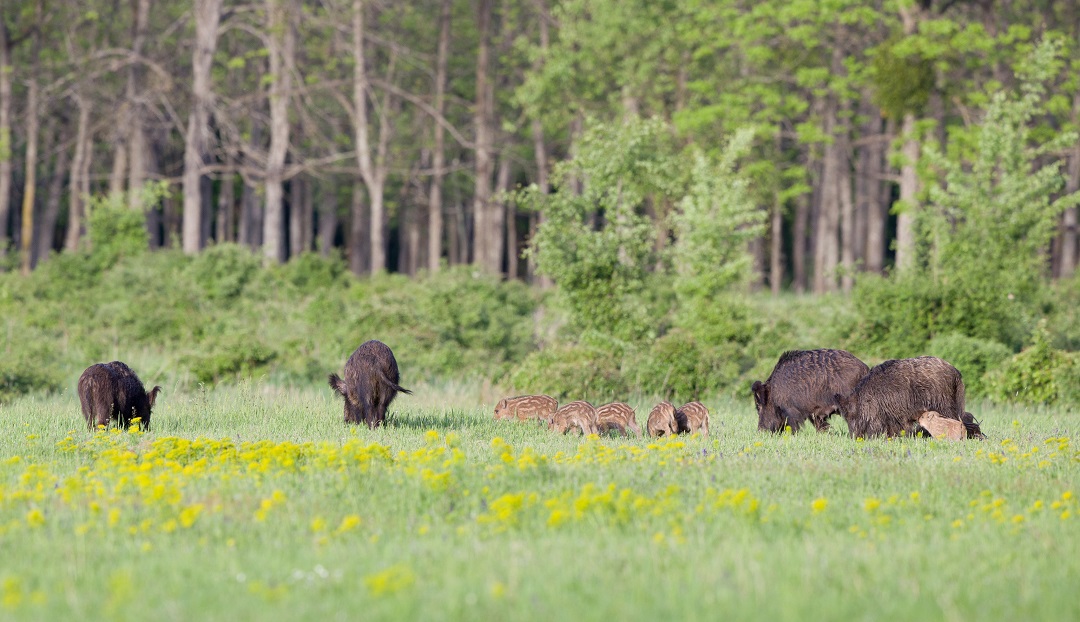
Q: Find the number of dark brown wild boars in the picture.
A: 4